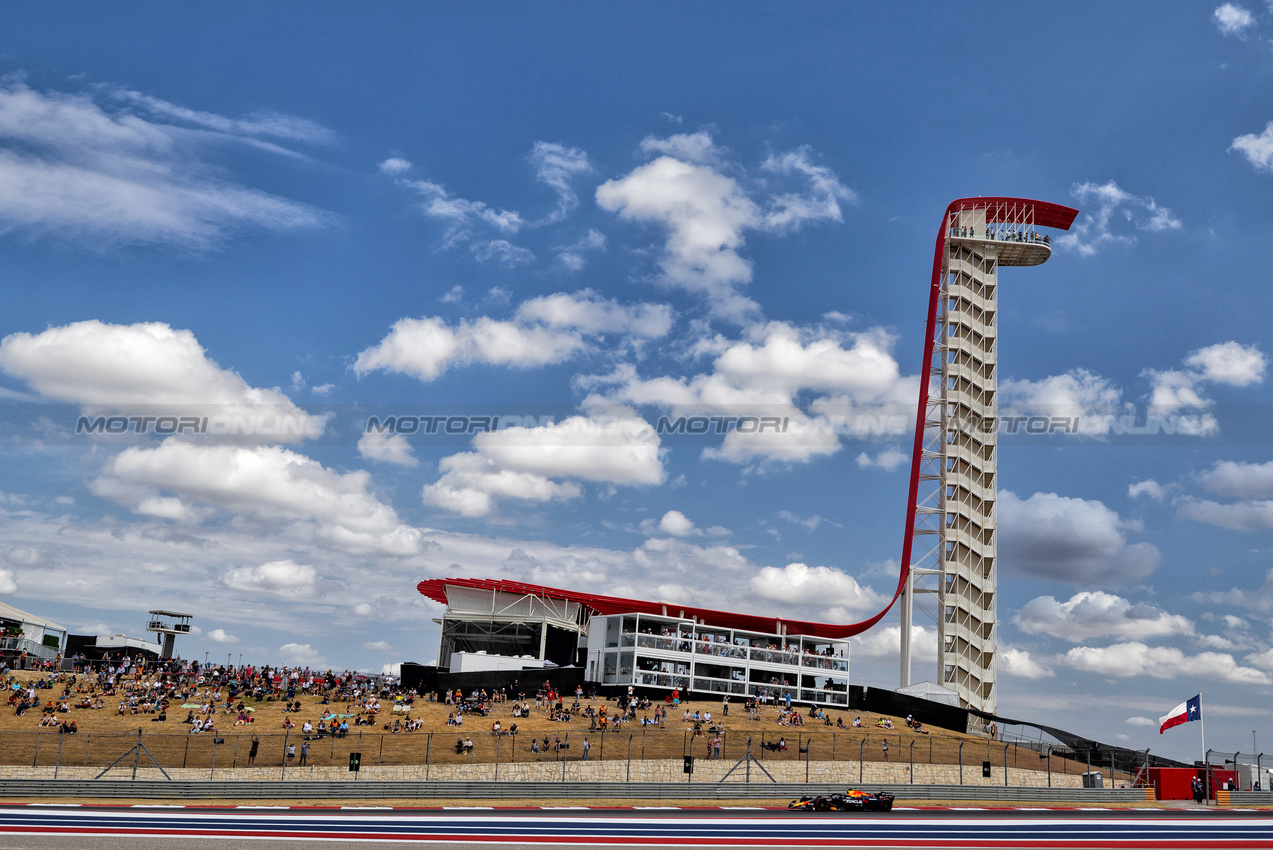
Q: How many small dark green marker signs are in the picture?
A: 3